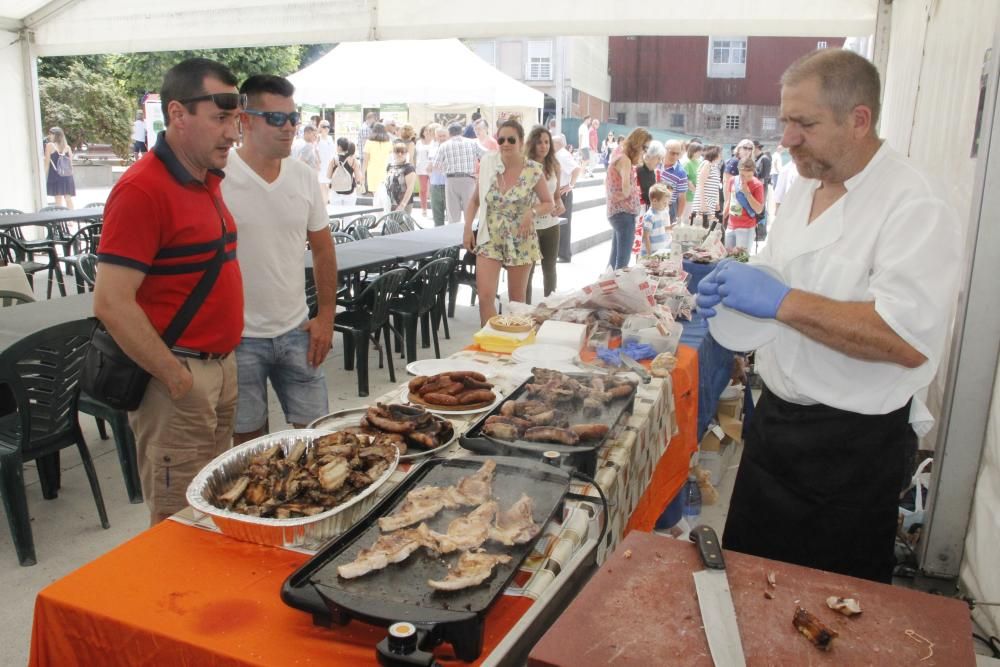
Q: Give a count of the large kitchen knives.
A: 1